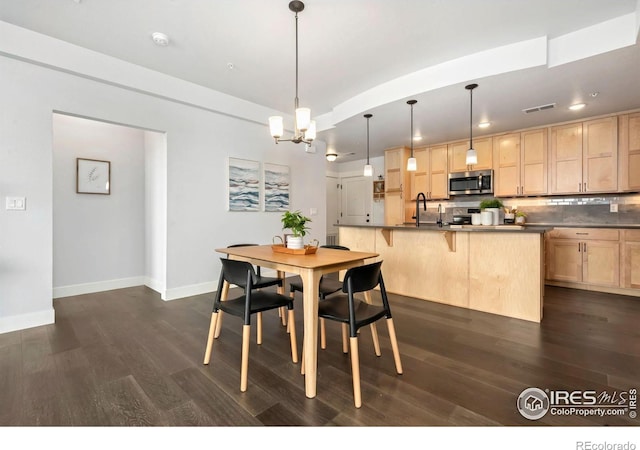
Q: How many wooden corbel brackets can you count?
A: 2